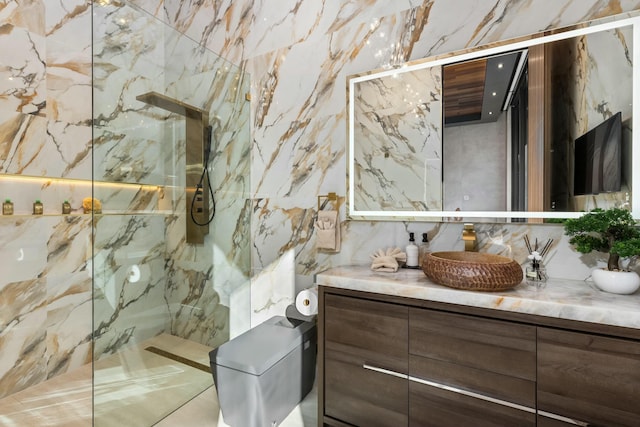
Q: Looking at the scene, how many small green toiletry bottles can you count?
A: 3